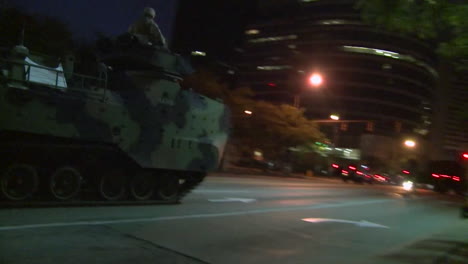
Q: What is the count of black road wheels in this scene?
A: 5